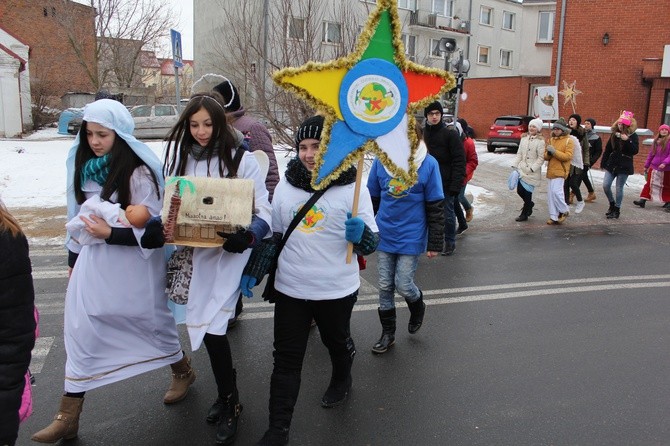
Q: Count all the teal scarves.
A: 1